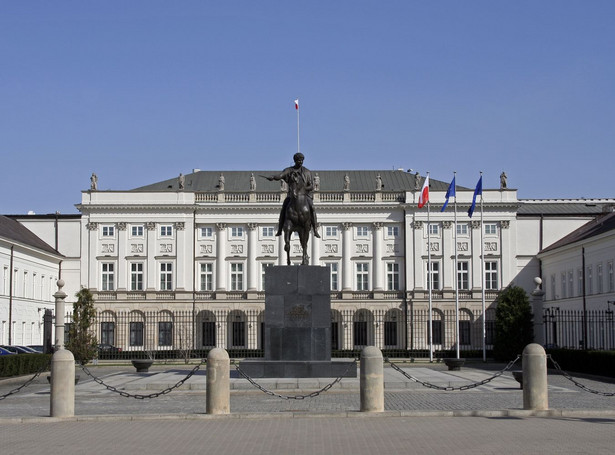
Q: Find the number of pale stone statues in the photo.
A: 10